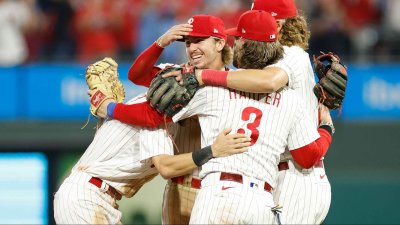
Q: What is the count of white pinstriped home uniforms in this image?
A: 4